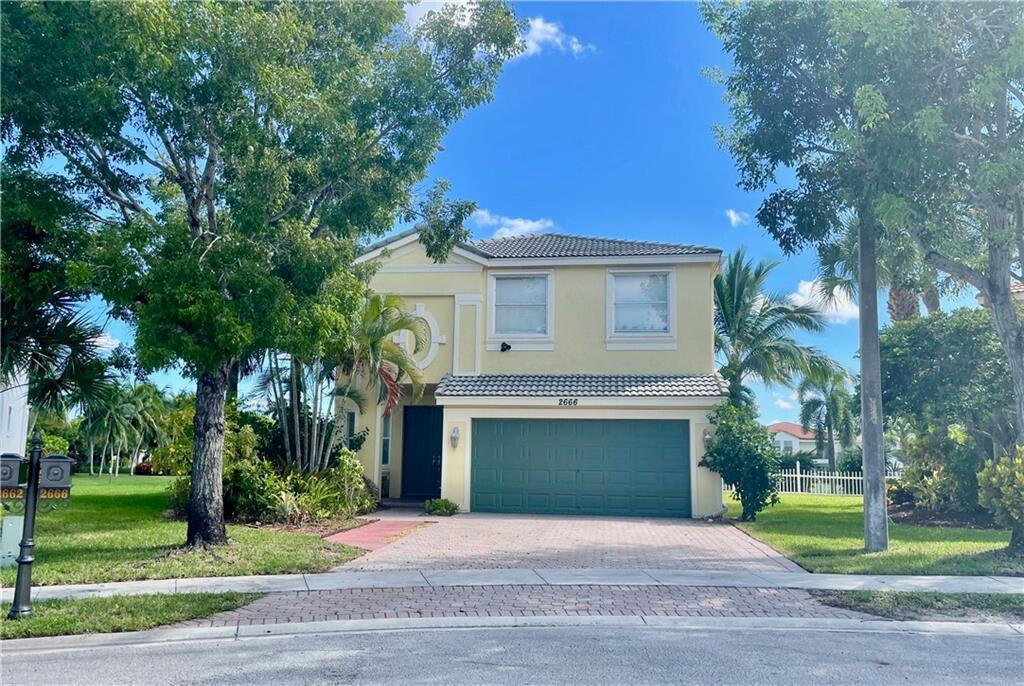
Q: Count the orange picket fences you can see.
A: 0